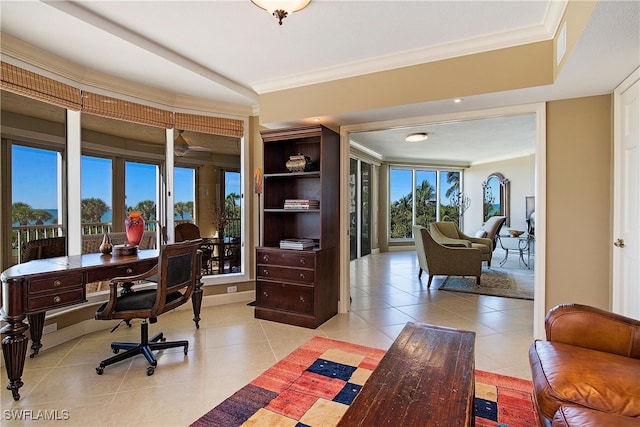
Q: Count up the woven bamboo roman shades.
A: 3